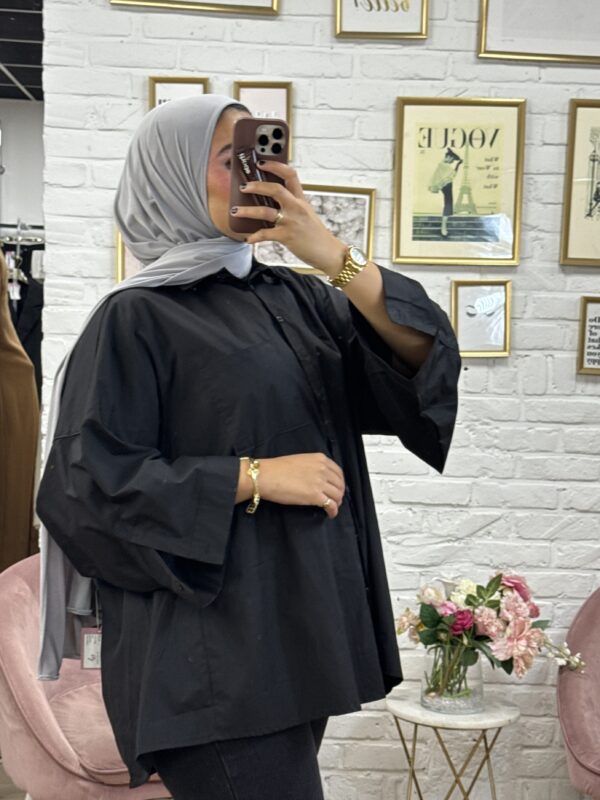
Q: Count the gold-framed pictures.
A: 11